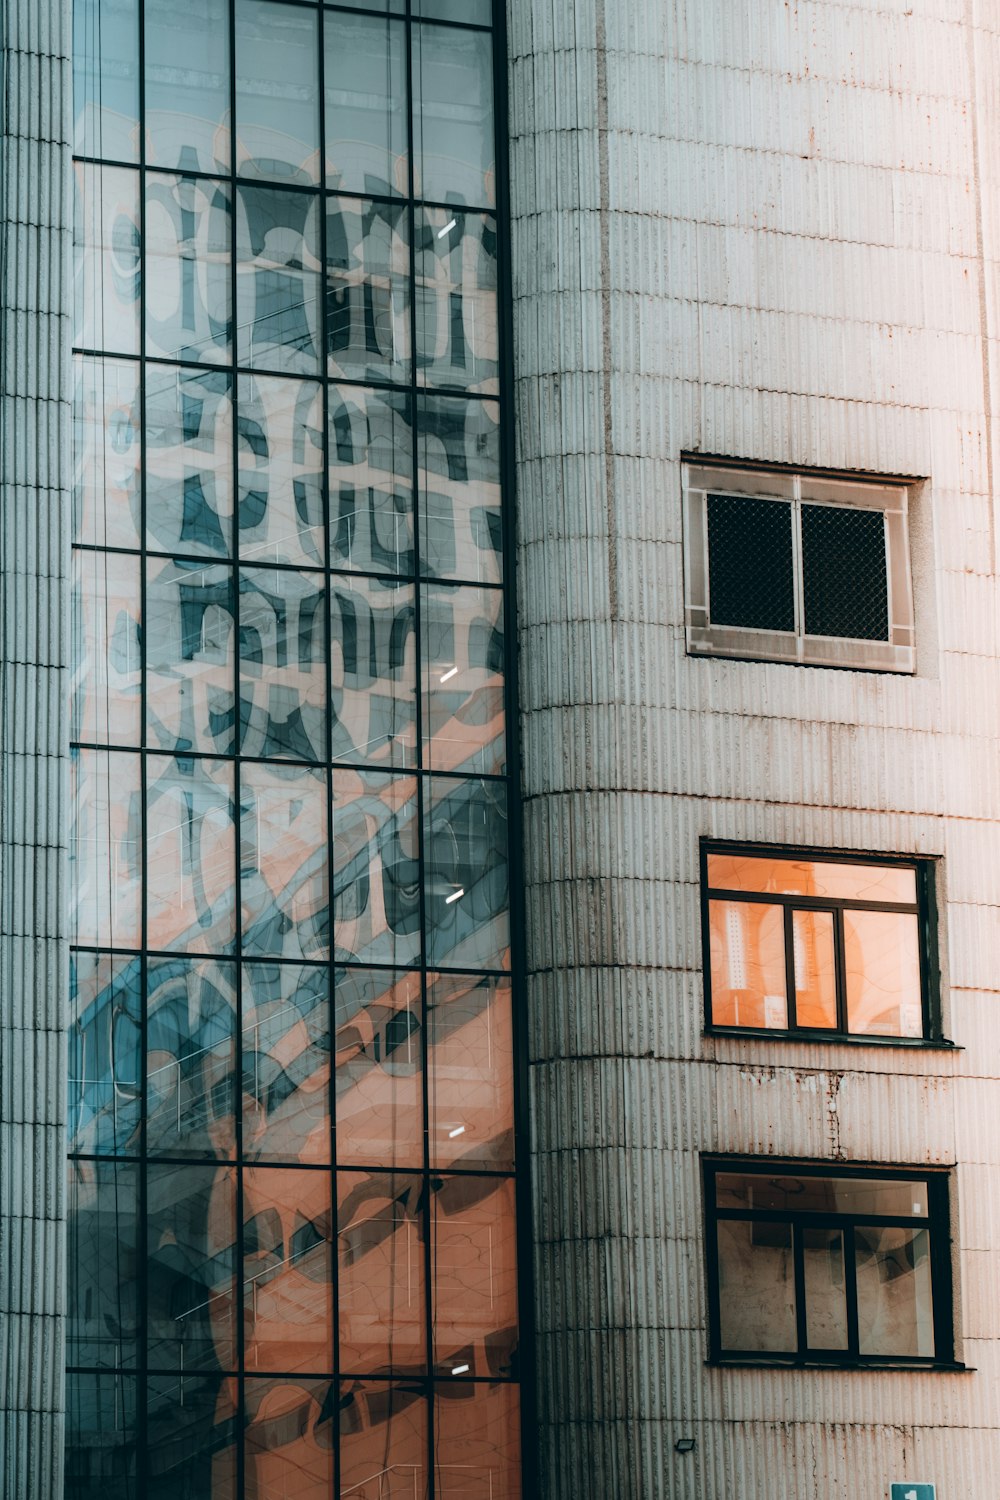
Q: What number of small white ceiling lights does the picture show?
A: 5